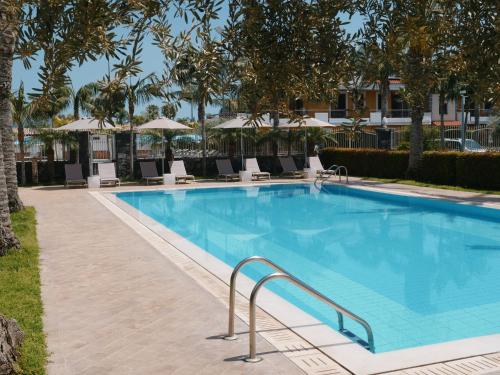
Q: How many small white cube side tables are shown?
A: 4